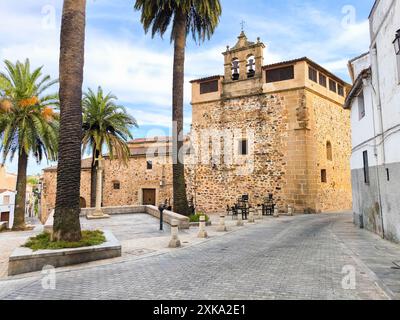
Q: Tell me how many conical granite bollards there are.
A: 8